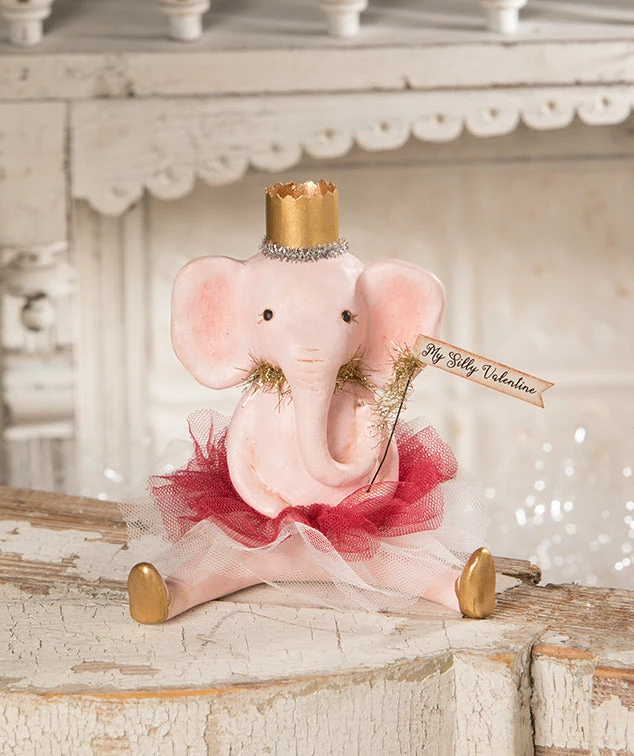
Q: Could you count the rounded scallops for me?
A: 10